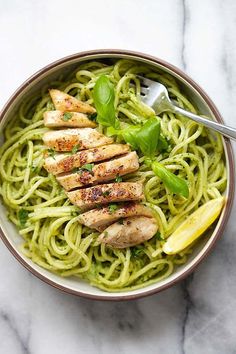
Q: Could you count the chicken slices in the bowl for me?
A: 8